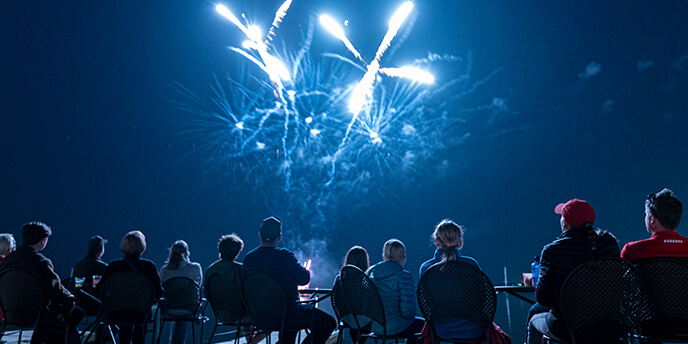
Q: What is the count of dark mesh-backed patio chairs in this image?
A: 10